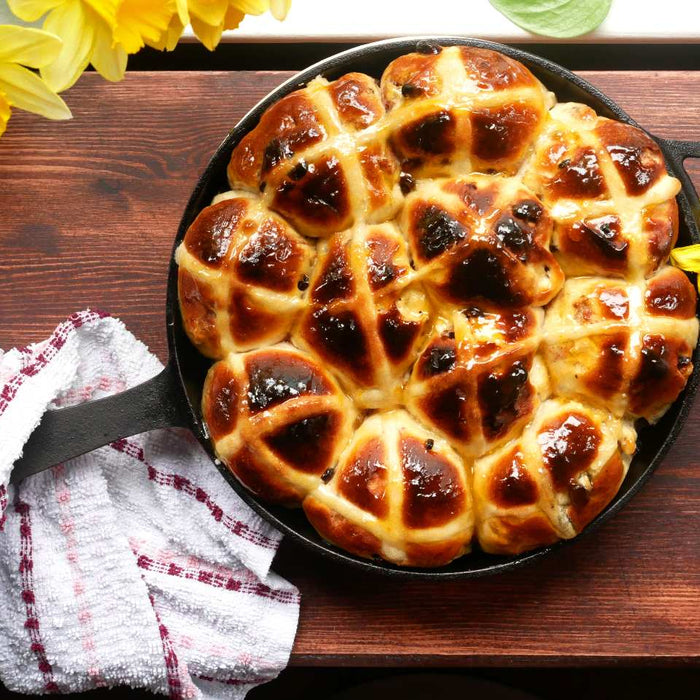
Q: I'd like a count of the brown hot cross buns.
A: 11